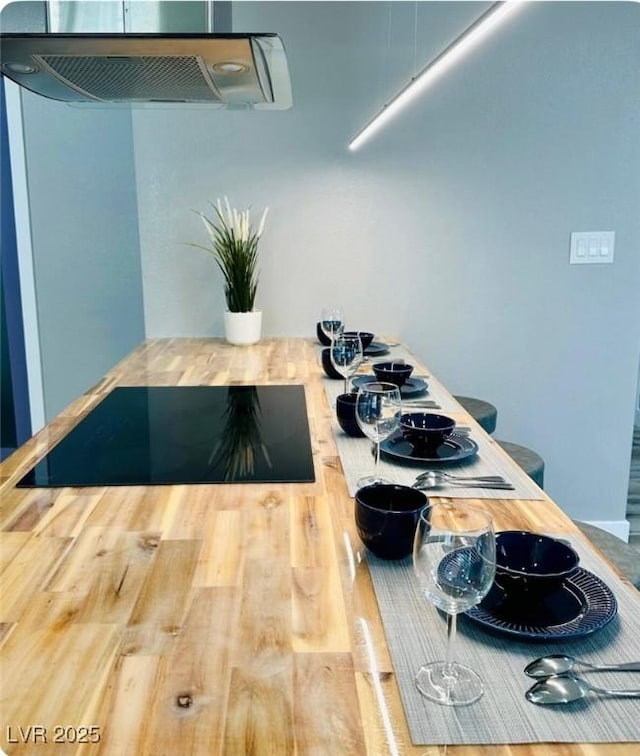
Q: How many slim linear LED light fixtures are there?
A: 1